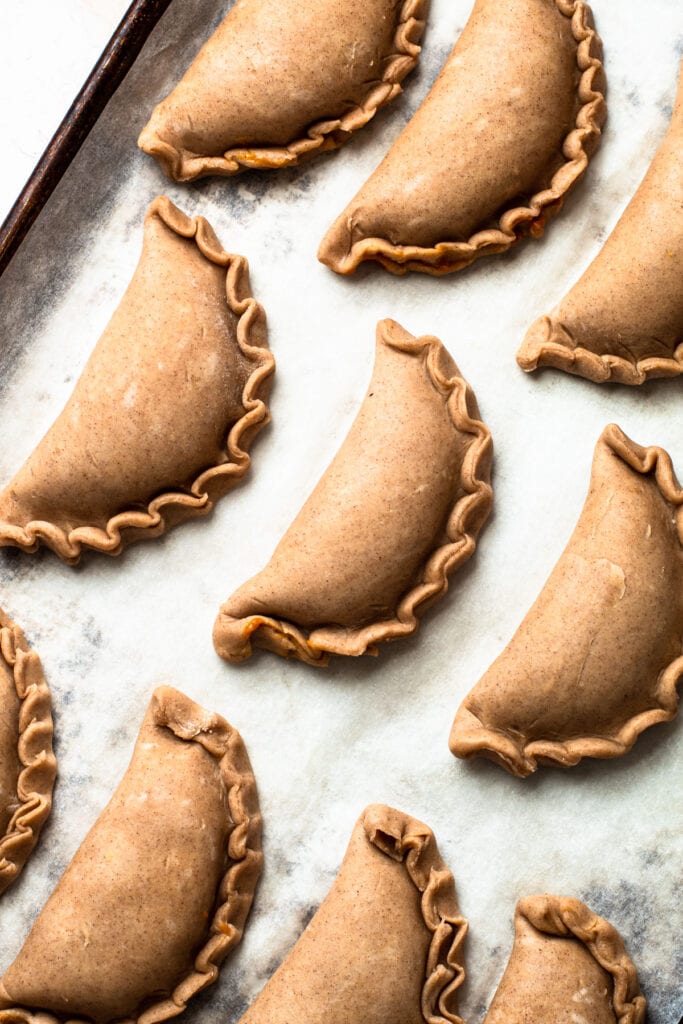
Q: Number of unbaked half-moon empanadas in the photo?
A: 10